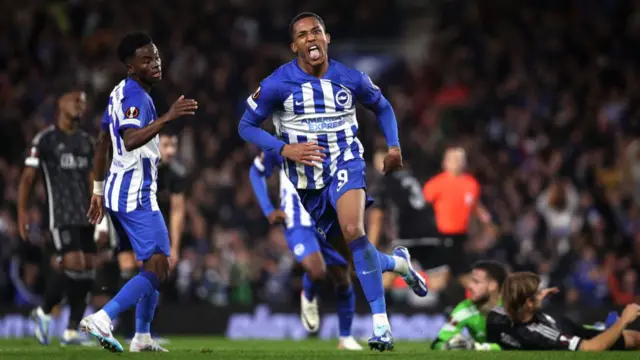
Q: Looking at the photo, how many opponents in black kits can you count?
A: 4